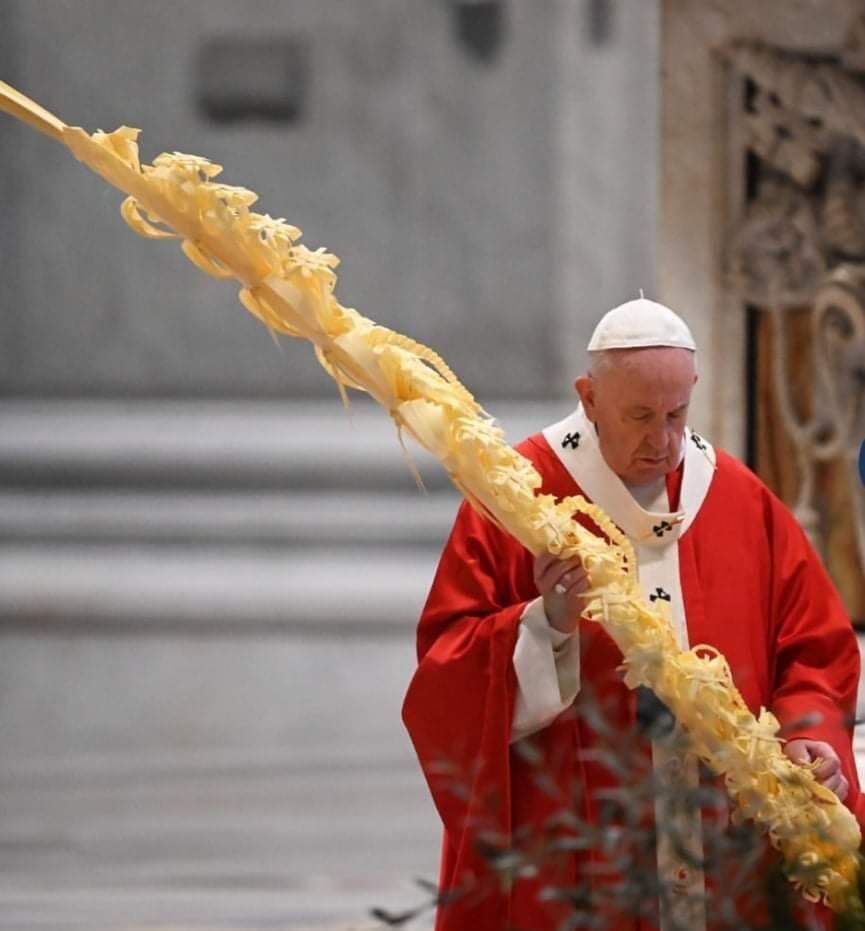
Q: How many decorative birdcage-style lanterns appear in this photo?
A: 0